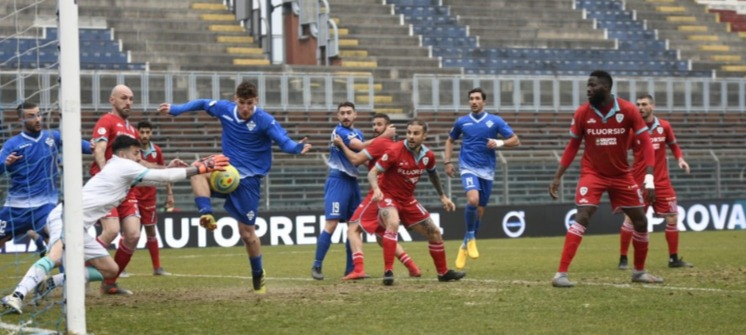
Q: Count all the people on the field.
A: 11